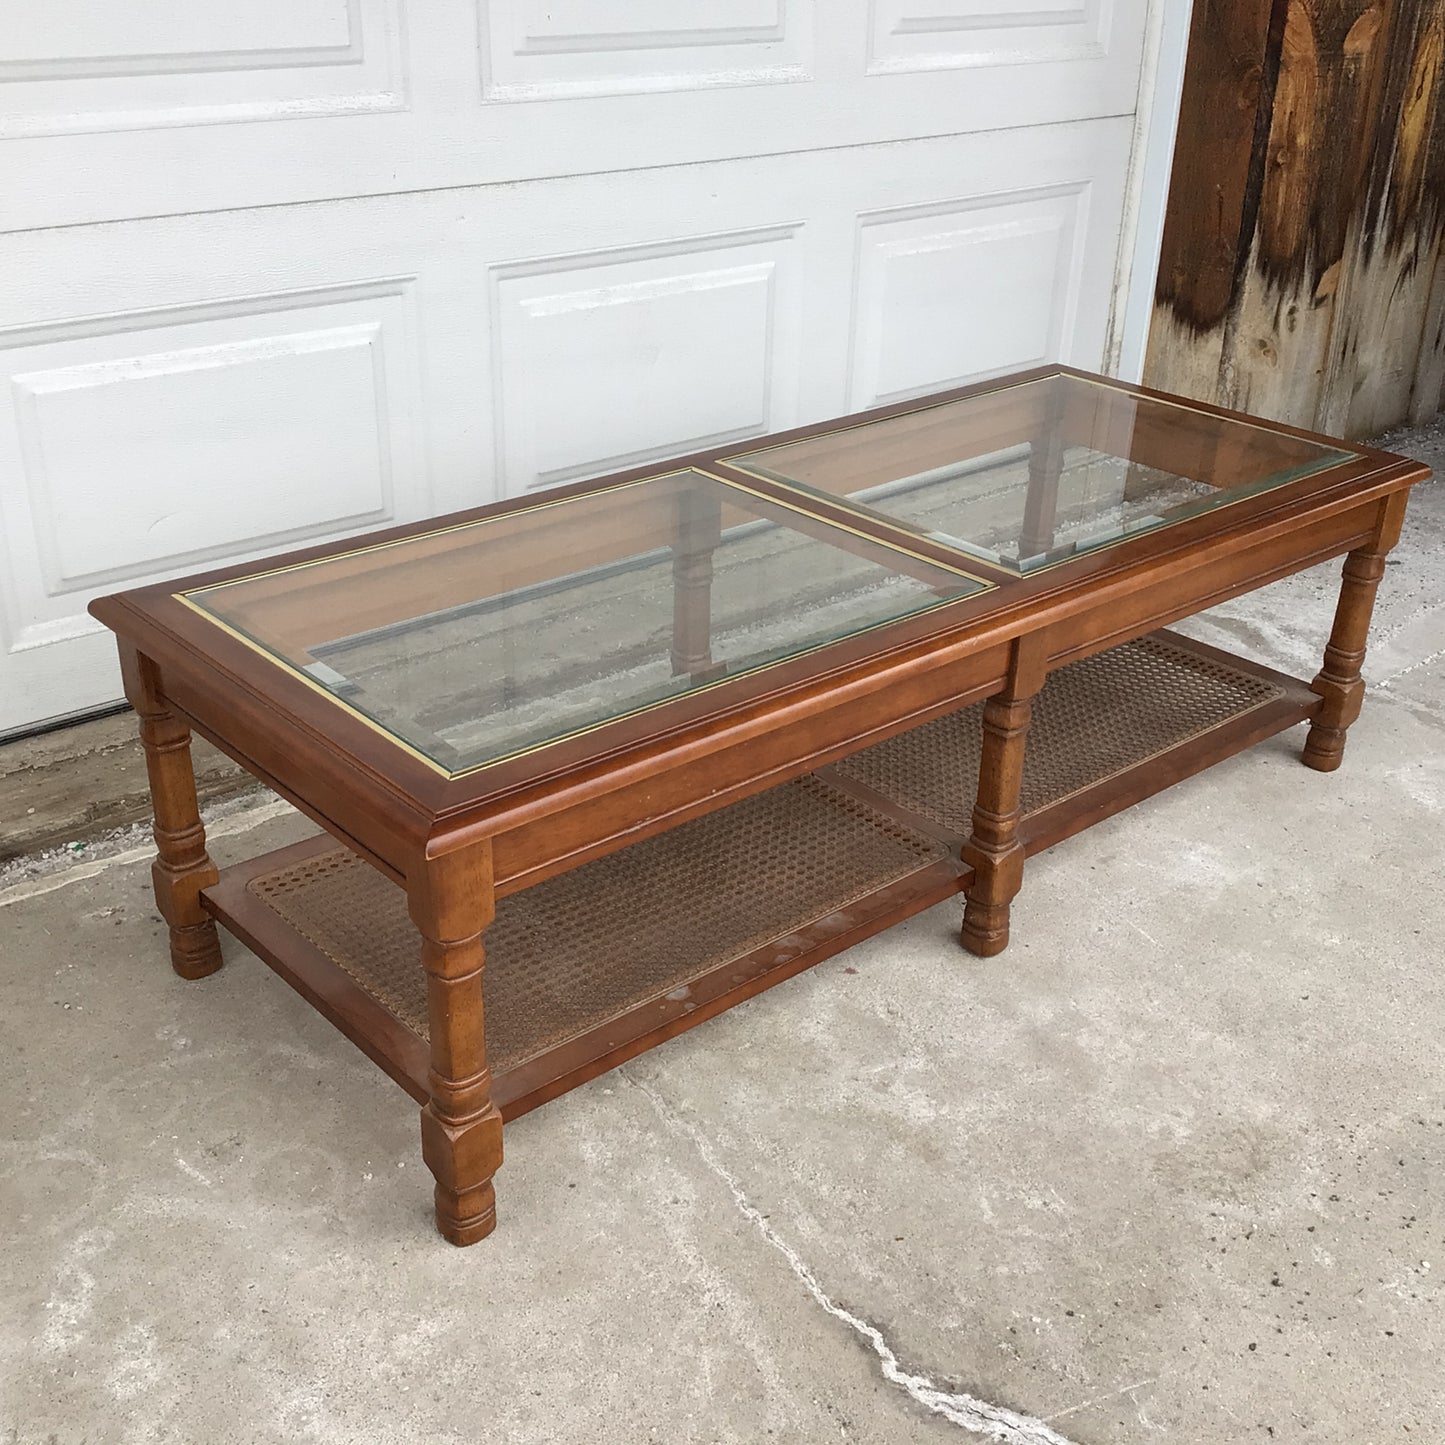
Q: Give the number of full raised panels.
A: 3